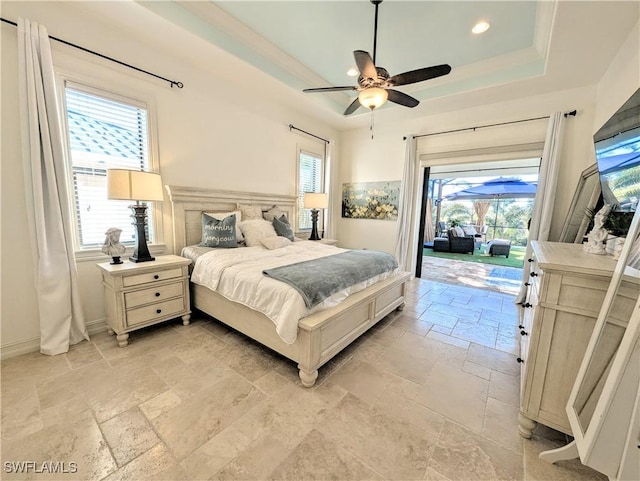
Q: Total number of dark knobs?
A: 11